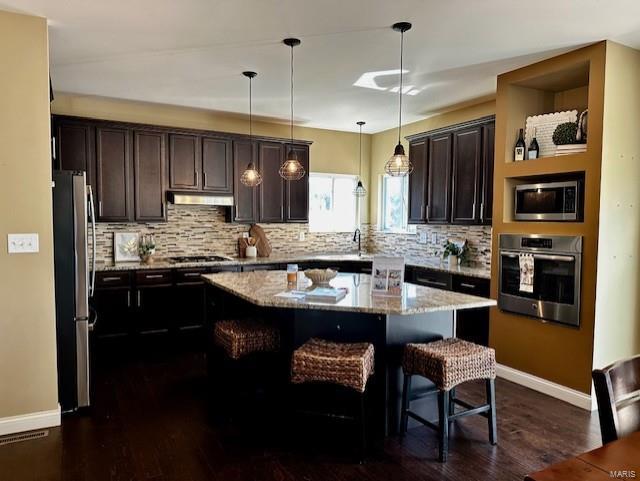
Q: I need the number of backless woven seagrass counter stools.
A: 3